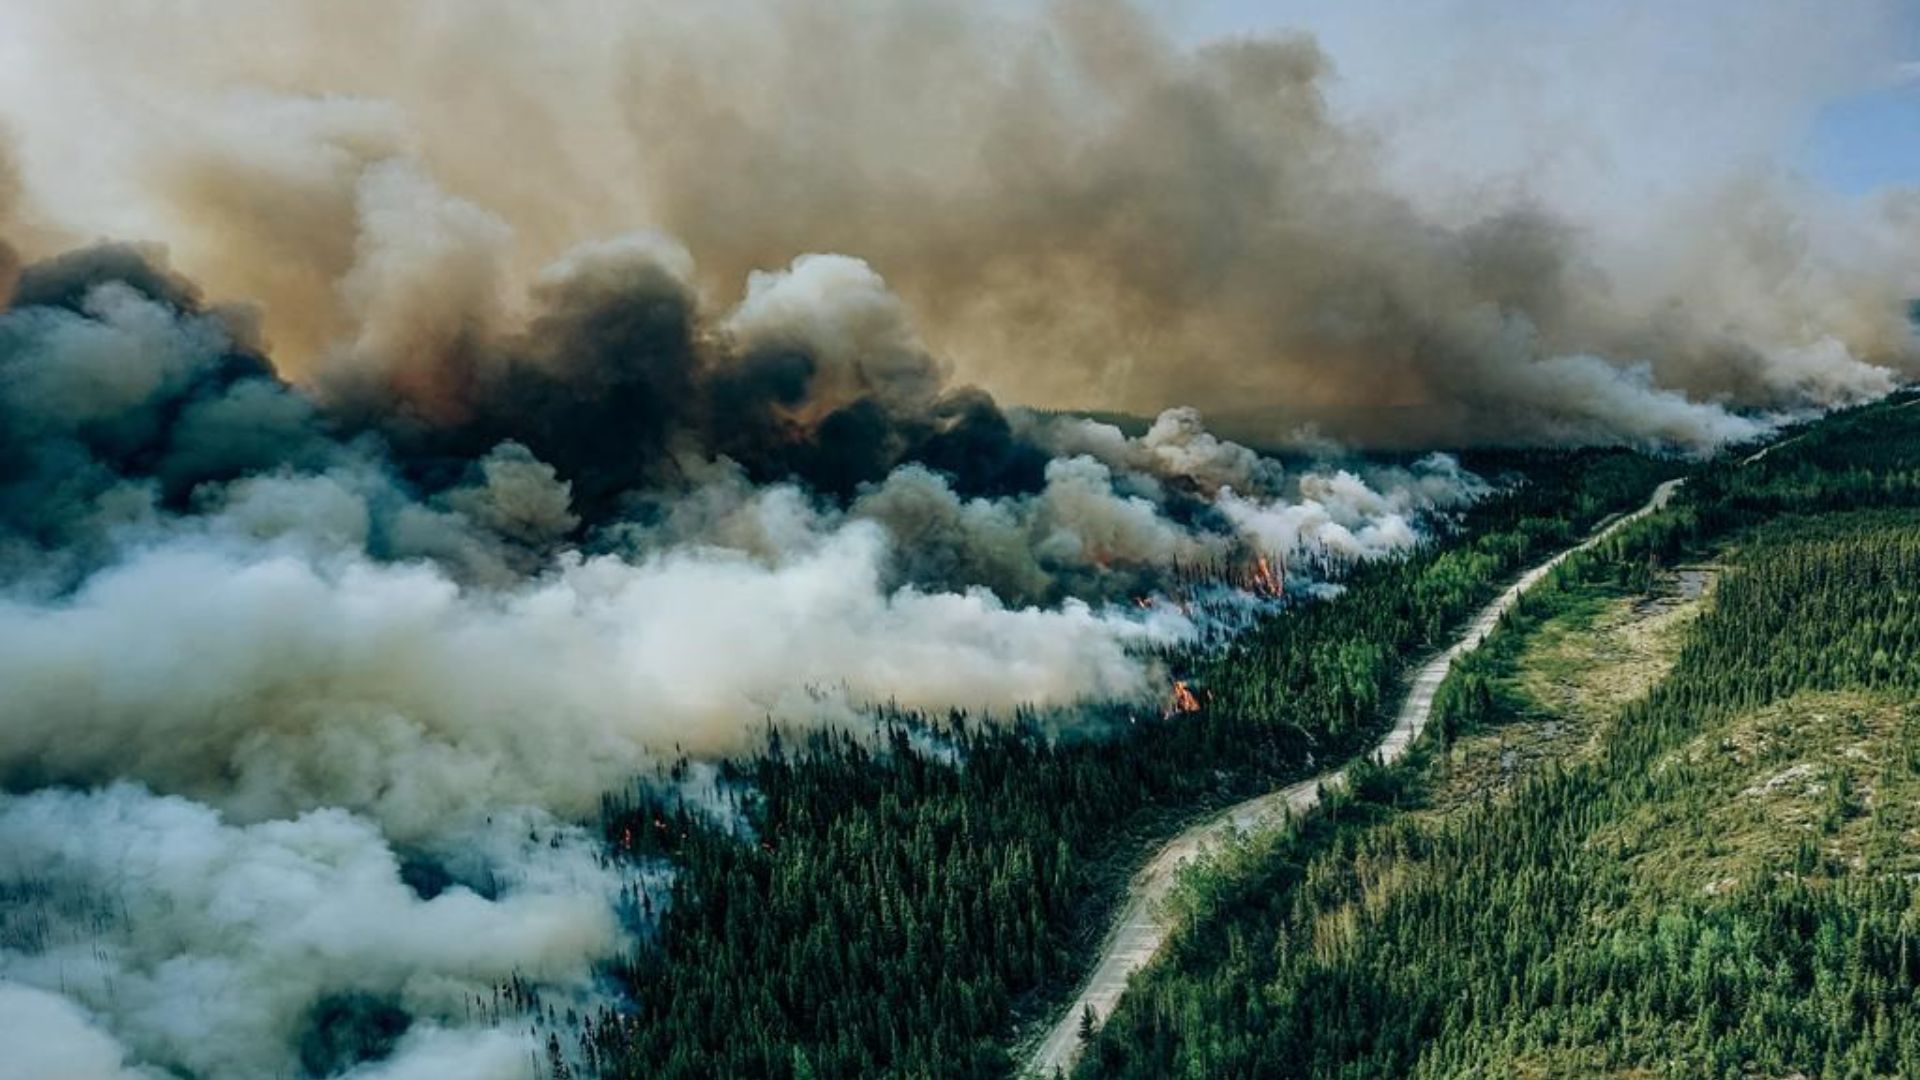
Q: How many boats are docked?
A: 0